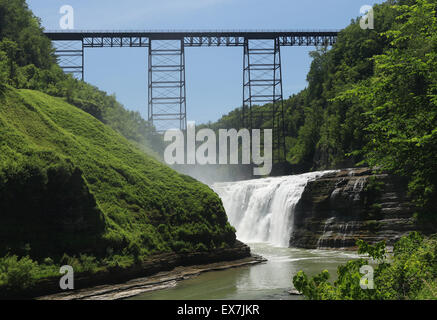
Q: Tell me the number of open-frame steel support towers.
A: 3